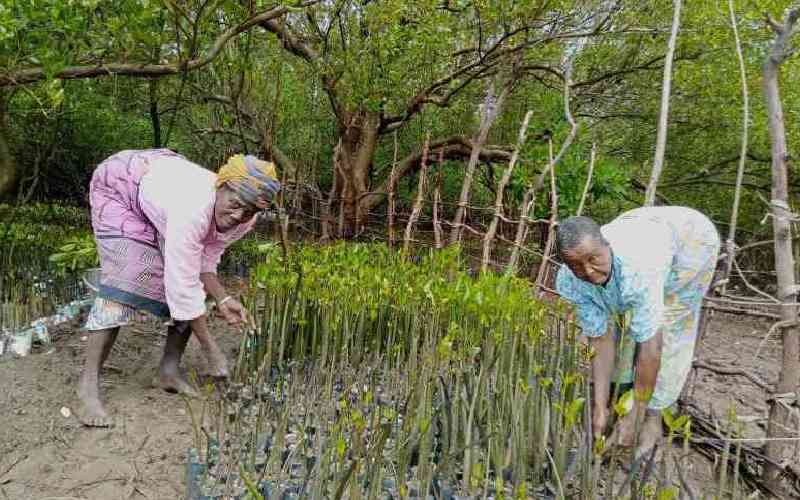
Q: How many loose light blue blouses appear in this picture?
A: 1